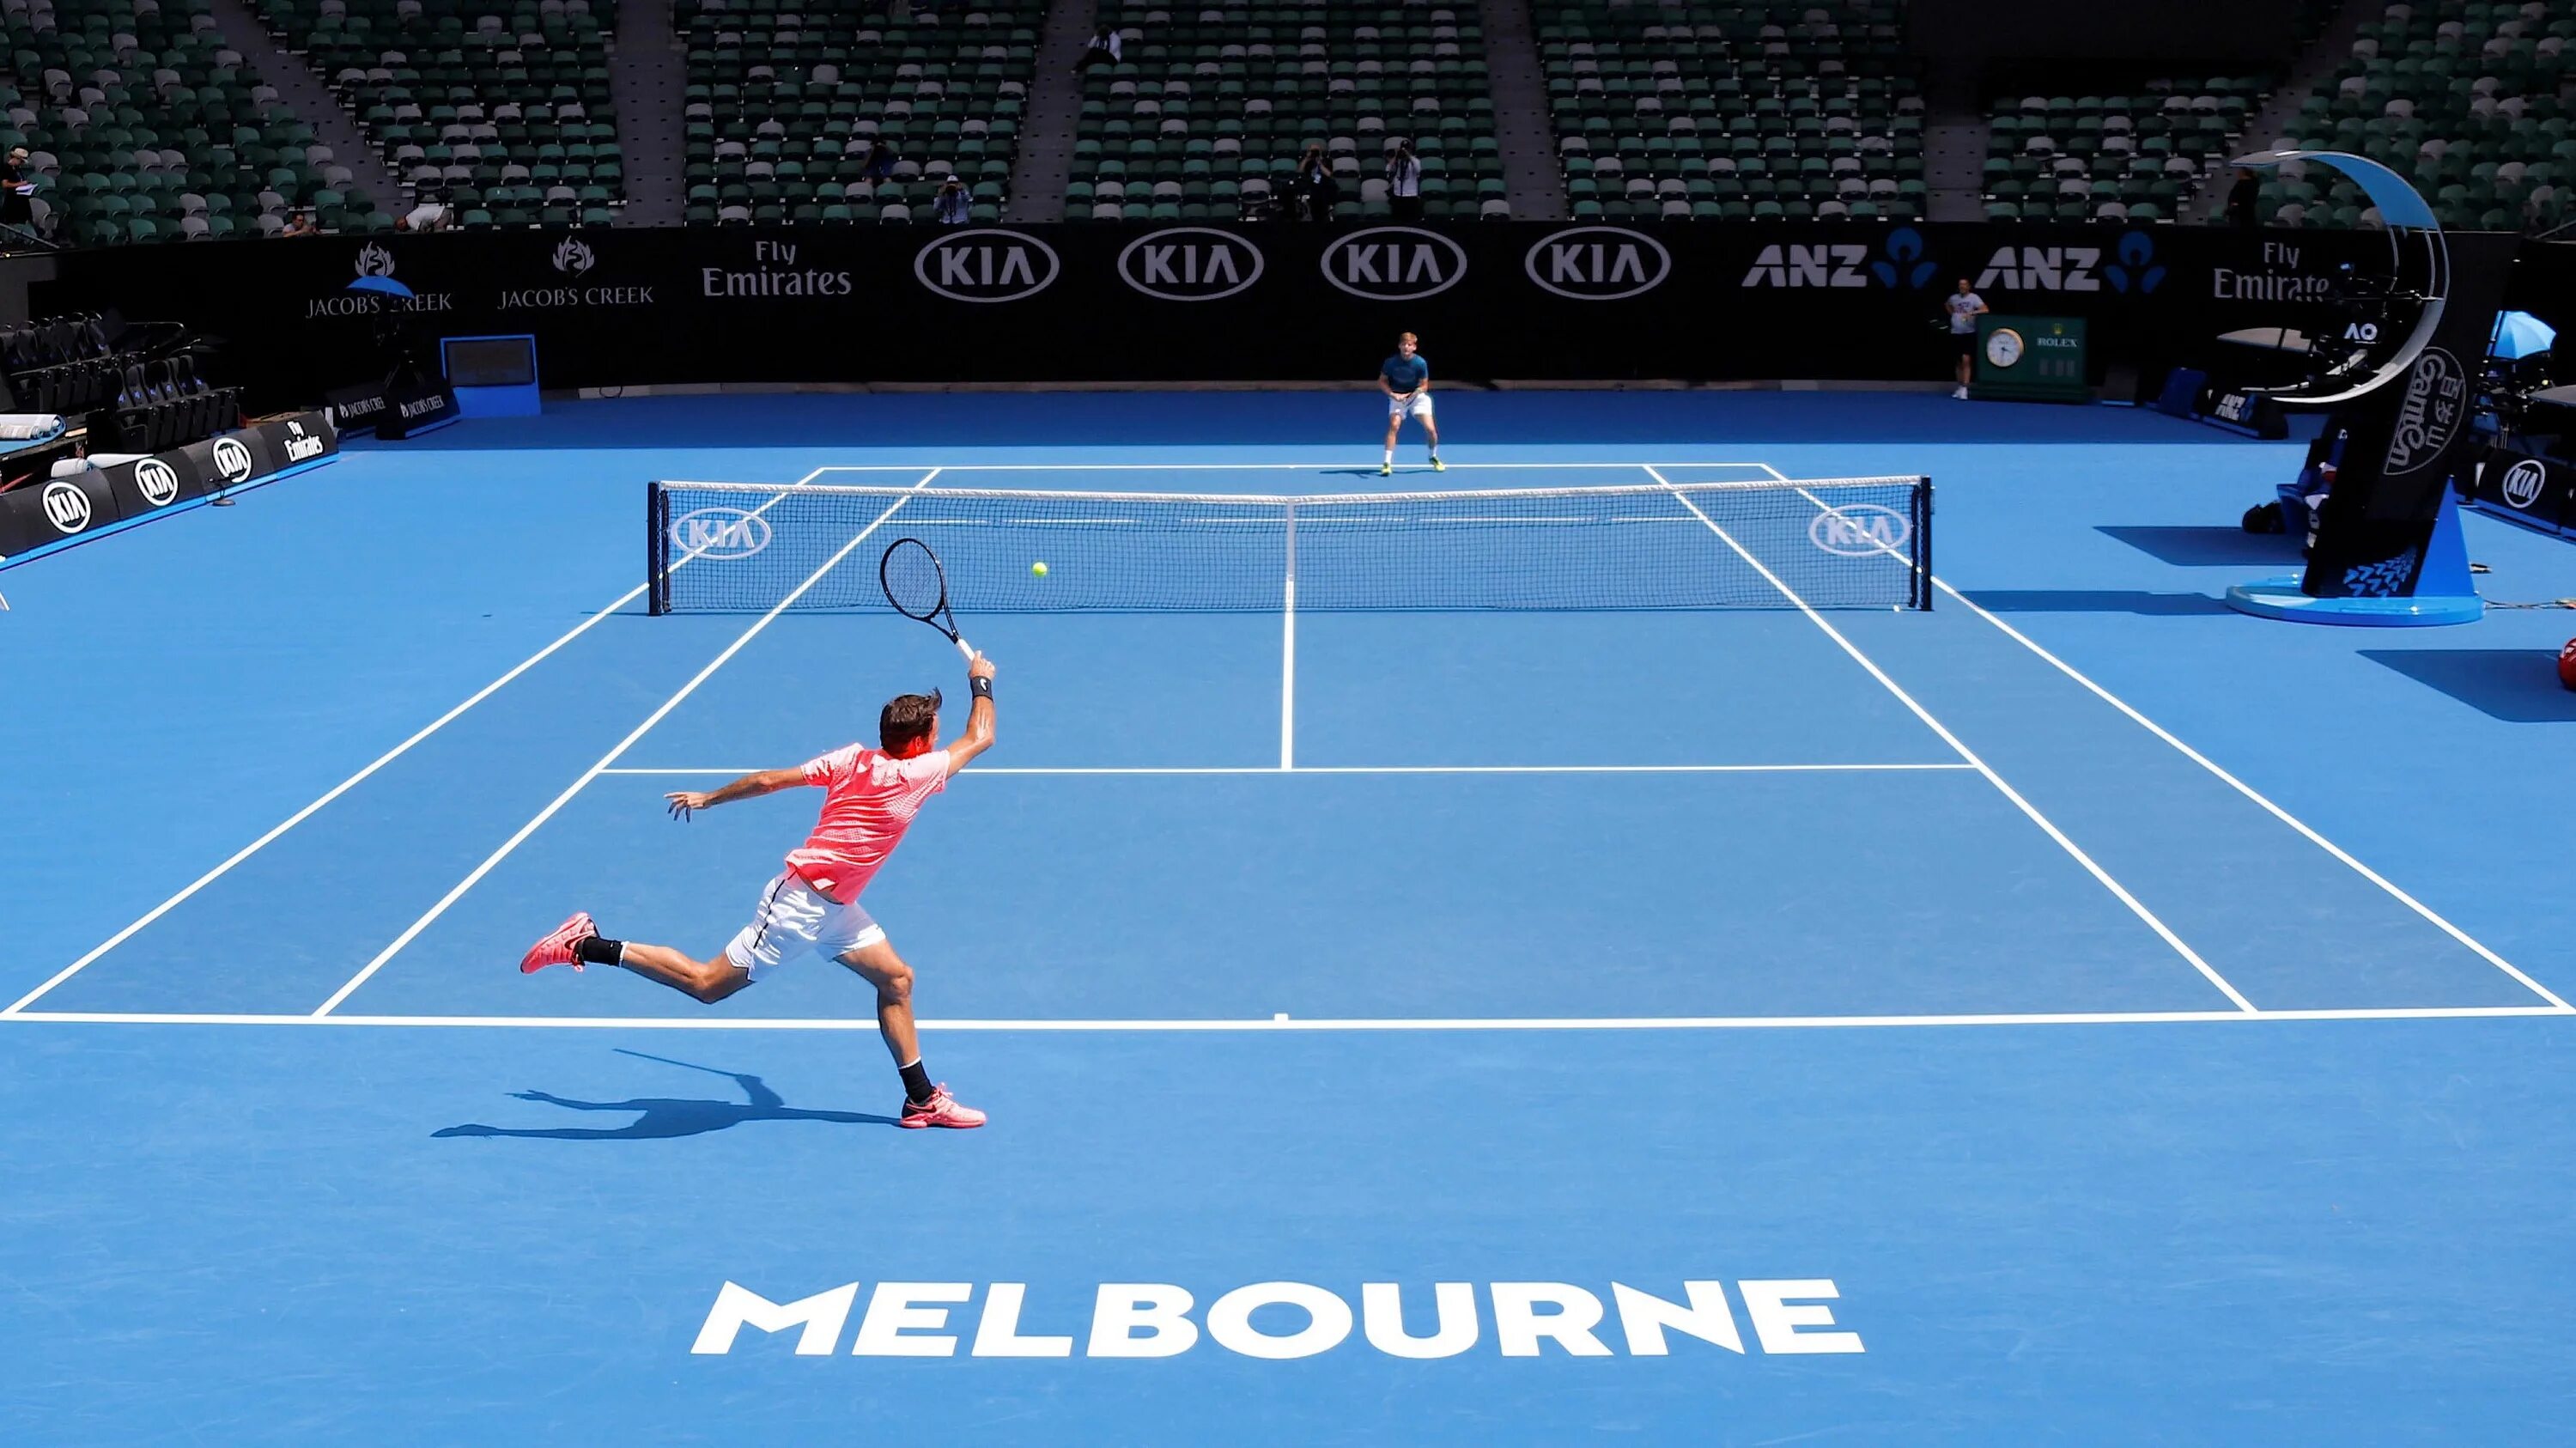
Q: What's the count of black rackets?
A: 1